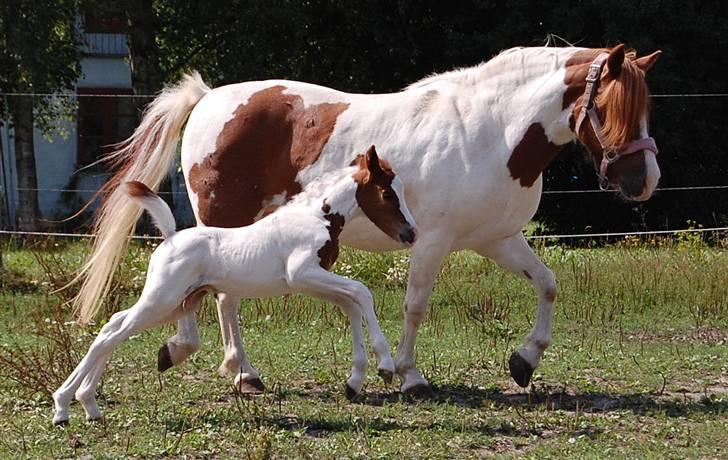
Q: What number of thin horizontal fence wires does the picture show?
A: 3